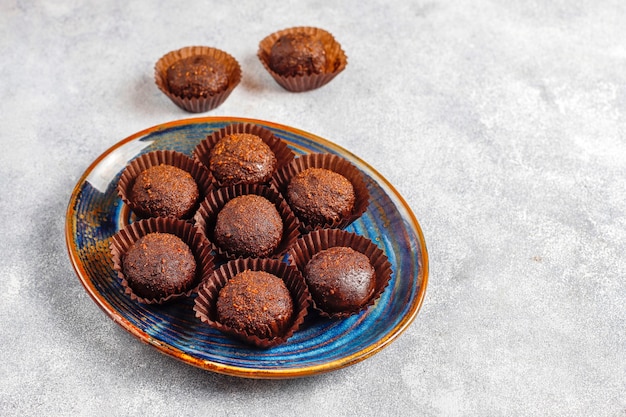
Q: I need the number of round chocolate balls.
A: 9